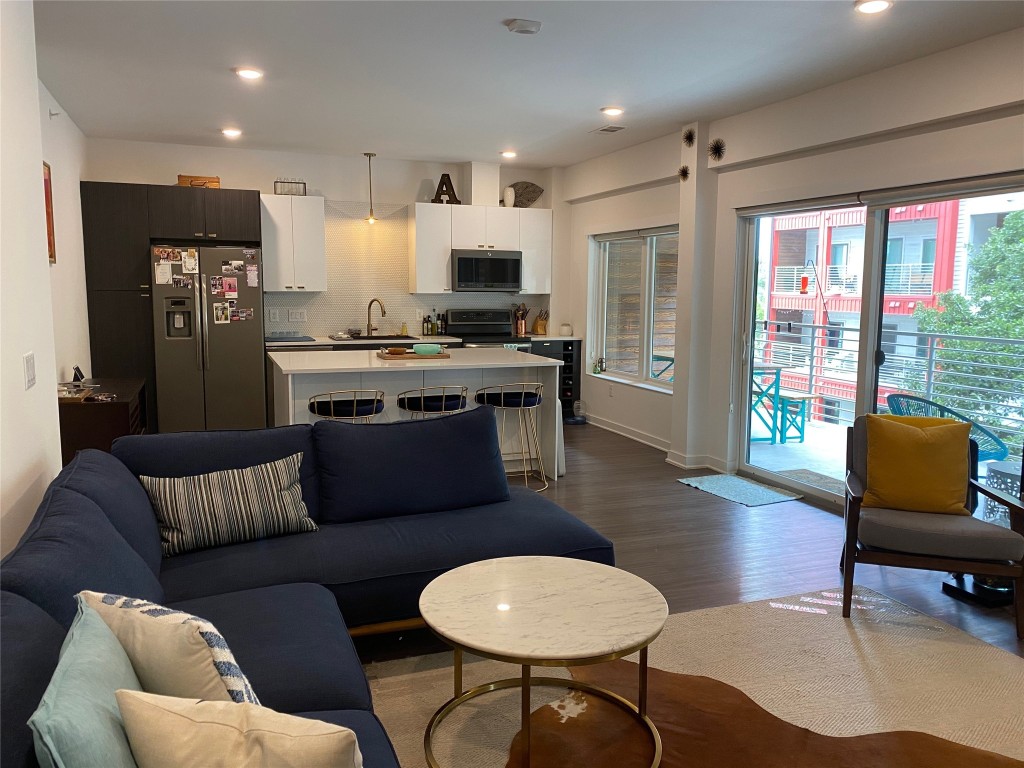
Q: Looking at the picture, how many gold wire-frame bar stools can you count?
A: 3